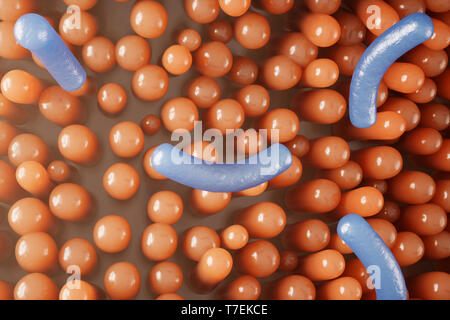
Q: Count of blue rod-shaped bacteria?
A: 4